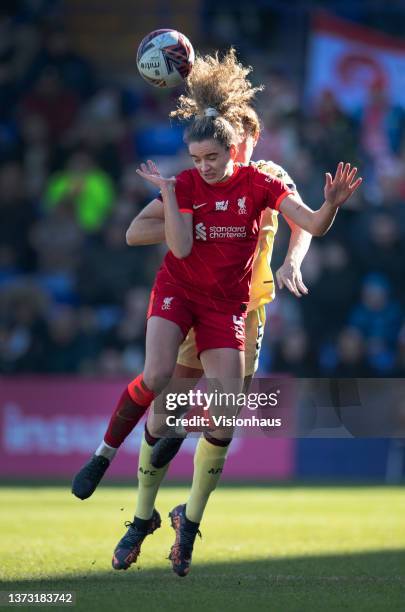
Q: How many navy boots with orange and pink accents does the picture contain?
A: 2